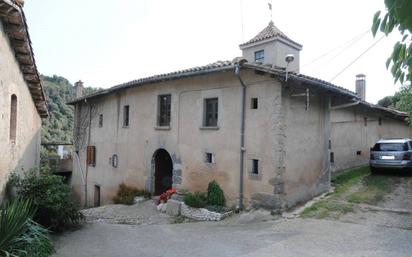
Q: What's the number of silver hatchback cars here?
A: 1